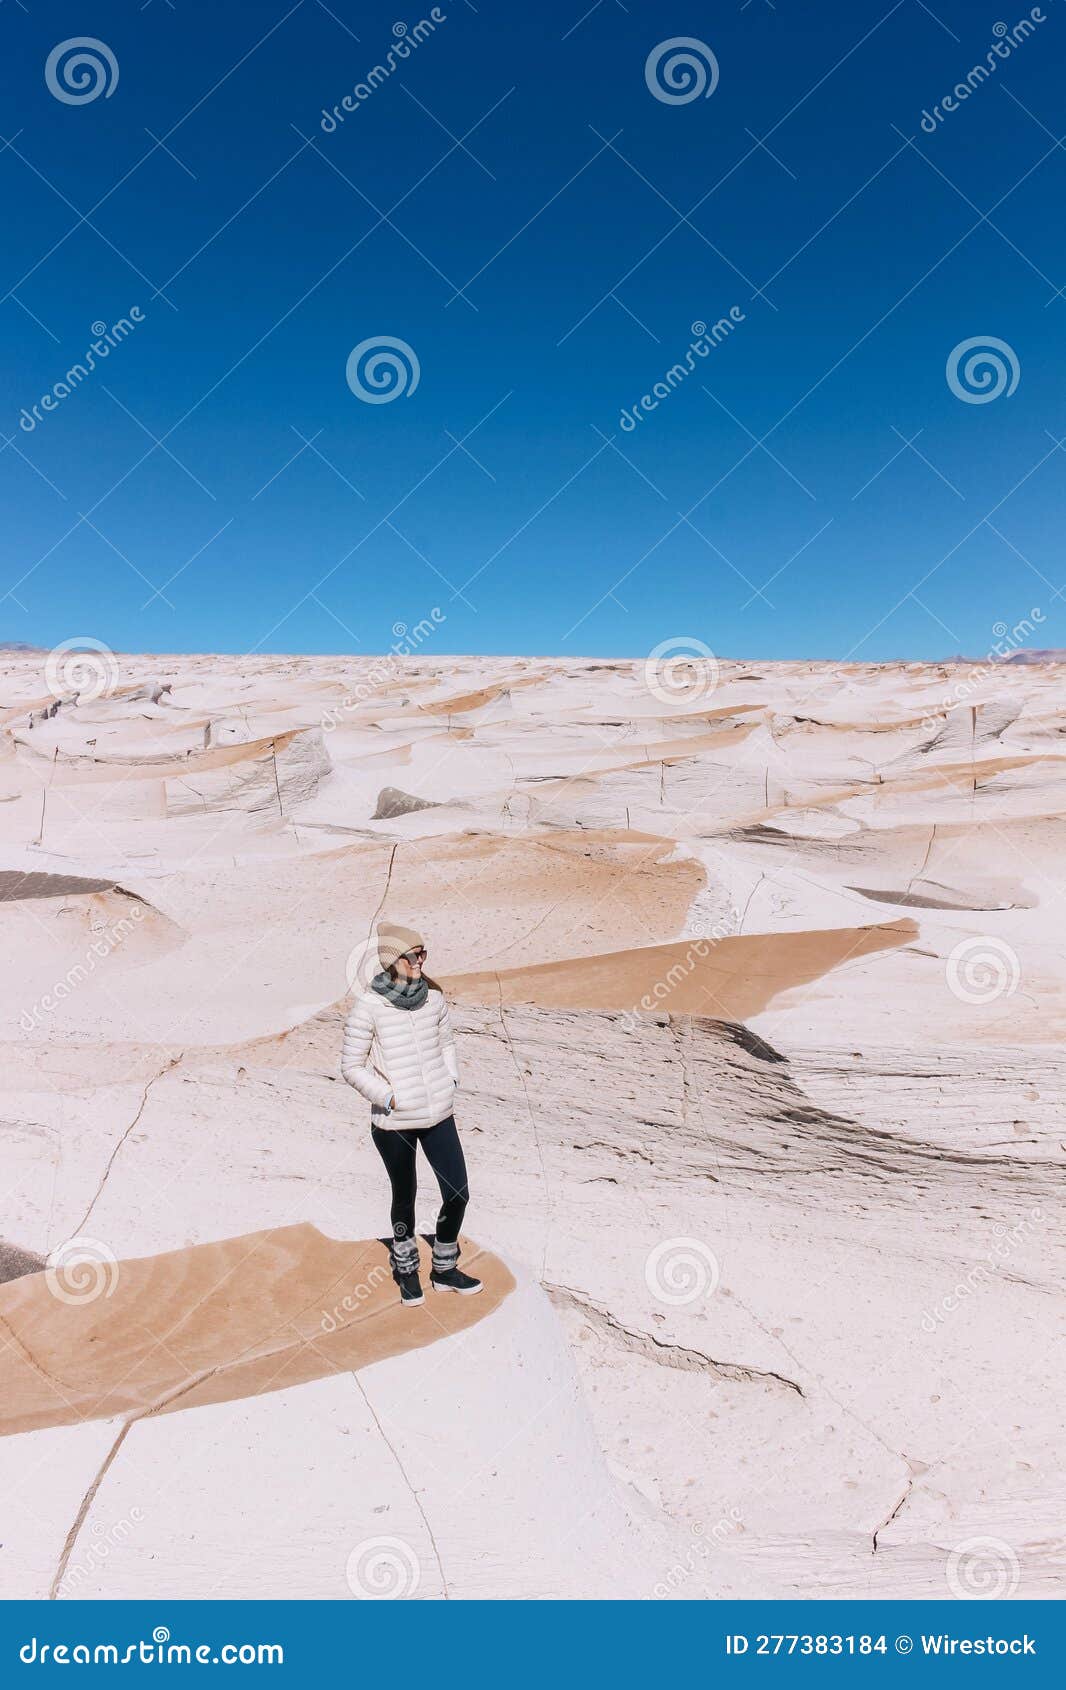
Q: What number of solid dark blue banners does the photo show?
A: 1